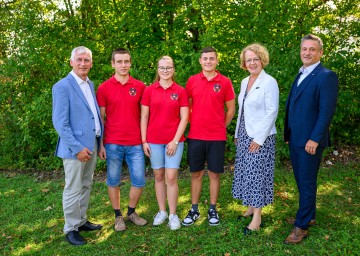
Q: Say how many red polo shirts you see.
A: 3